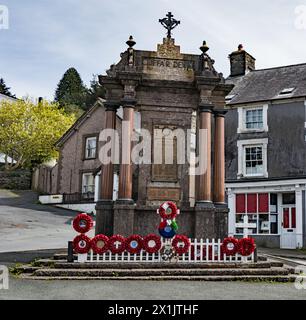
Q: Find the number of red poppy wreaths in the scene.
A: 10